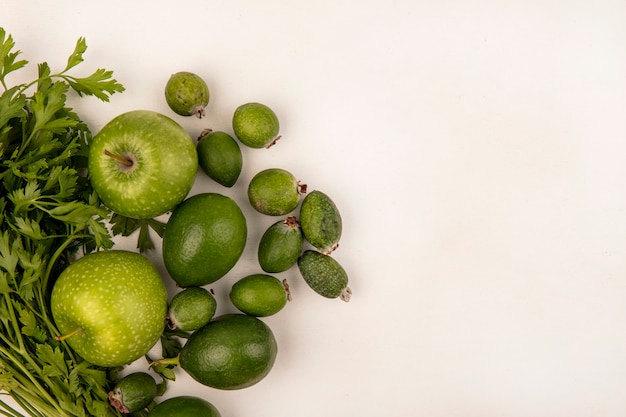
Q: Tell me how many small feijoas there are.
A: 10